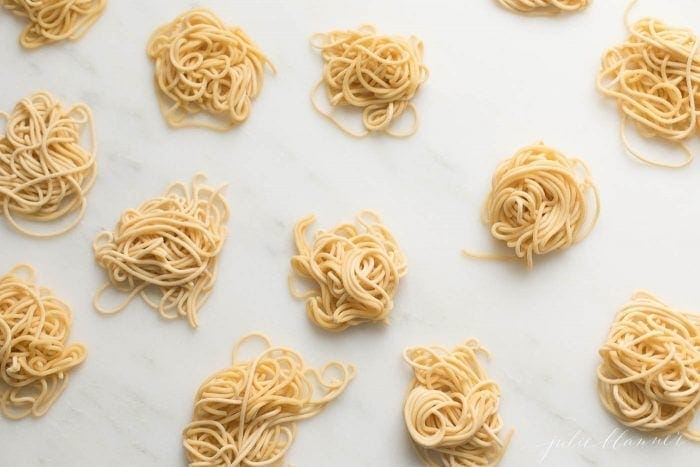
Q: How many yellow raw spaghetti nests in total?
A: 13